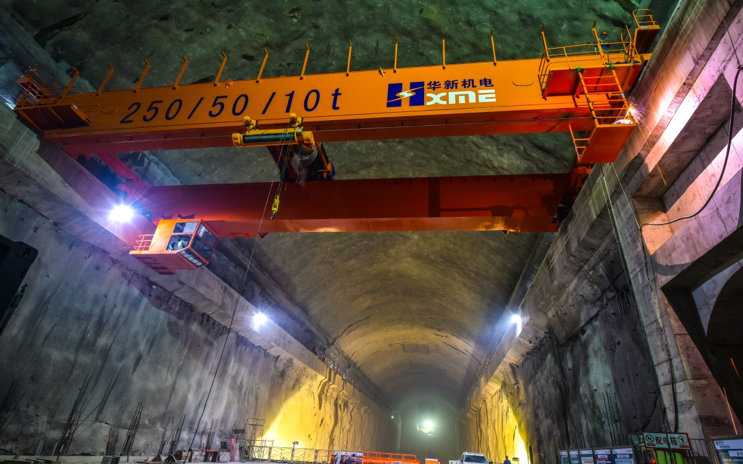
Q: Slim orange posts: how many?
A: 13